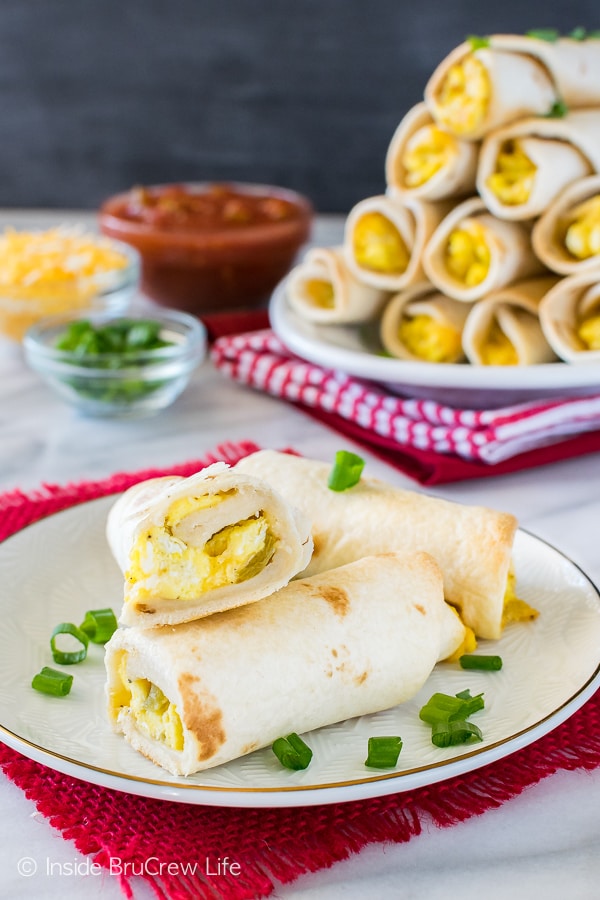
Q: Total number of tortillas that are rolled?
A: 13